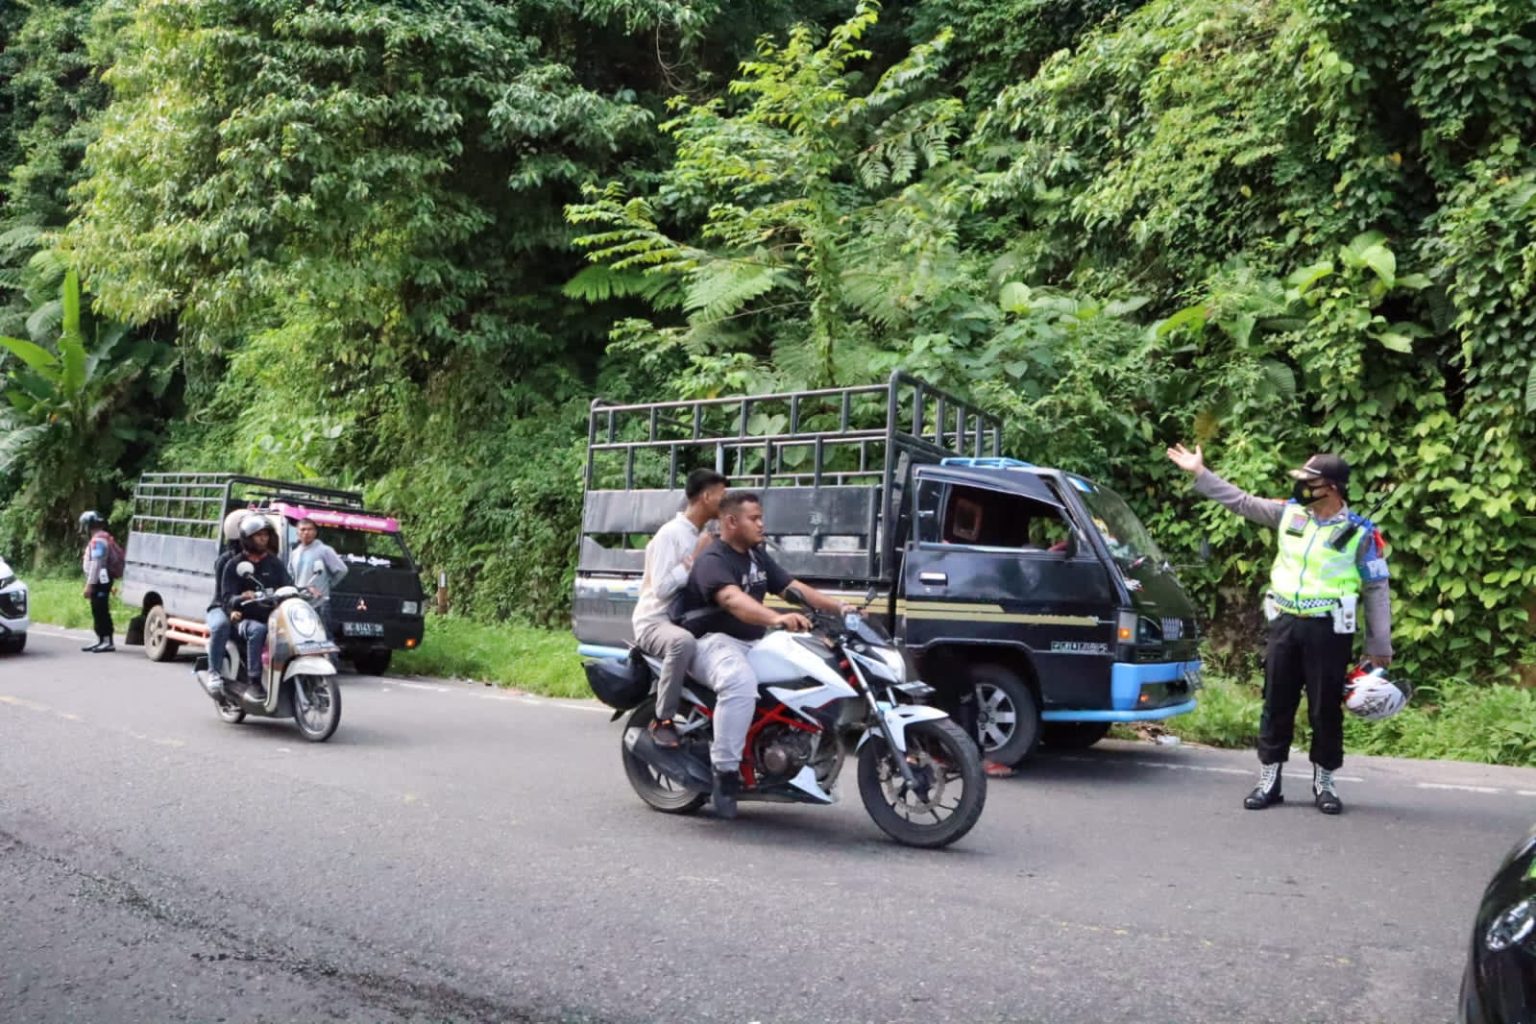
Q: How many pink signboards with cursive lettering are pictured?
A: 1